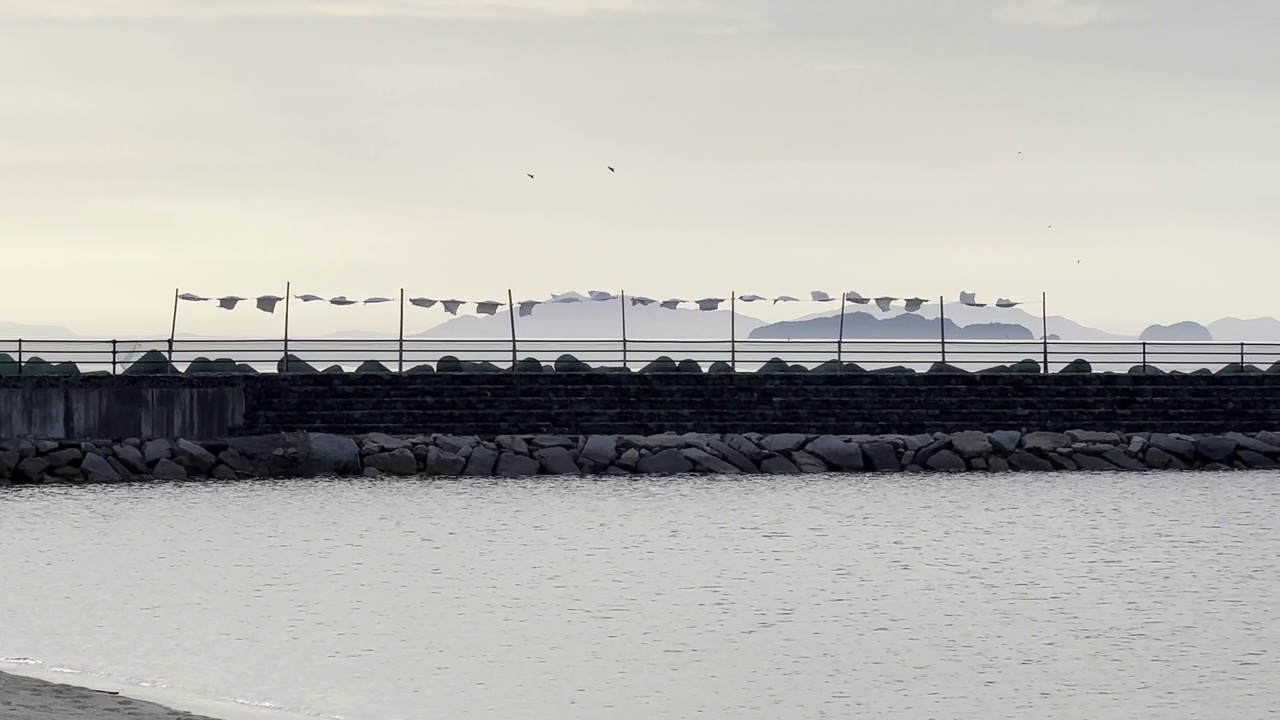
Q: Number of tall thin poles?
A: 9